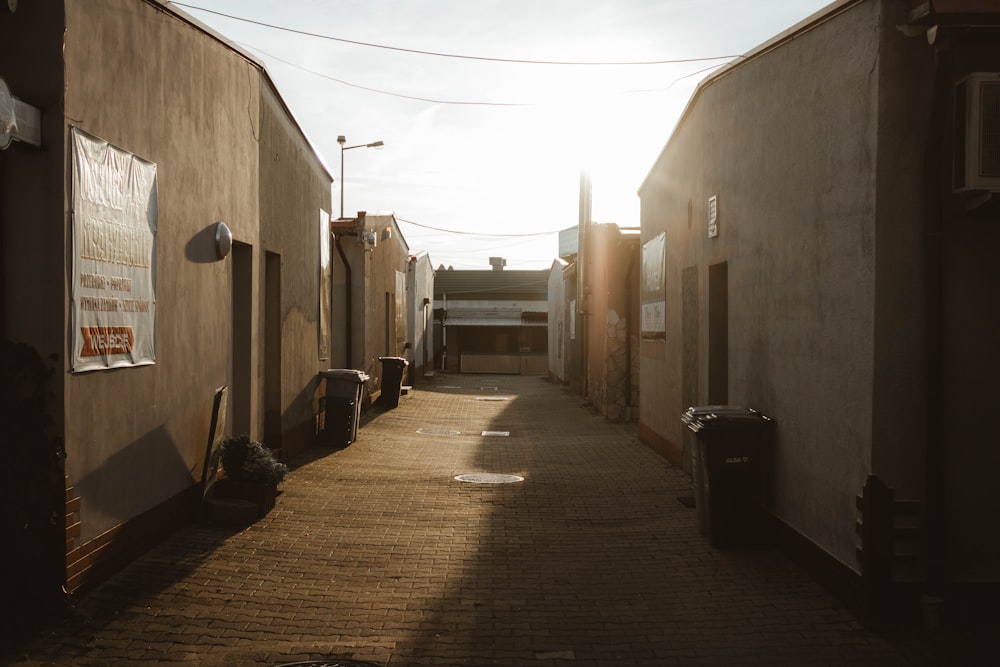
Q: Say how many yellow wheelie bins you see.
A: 0